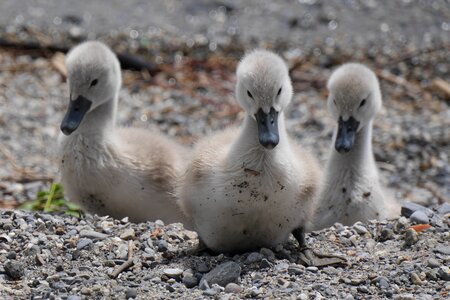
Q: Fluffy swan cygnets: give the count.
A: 3